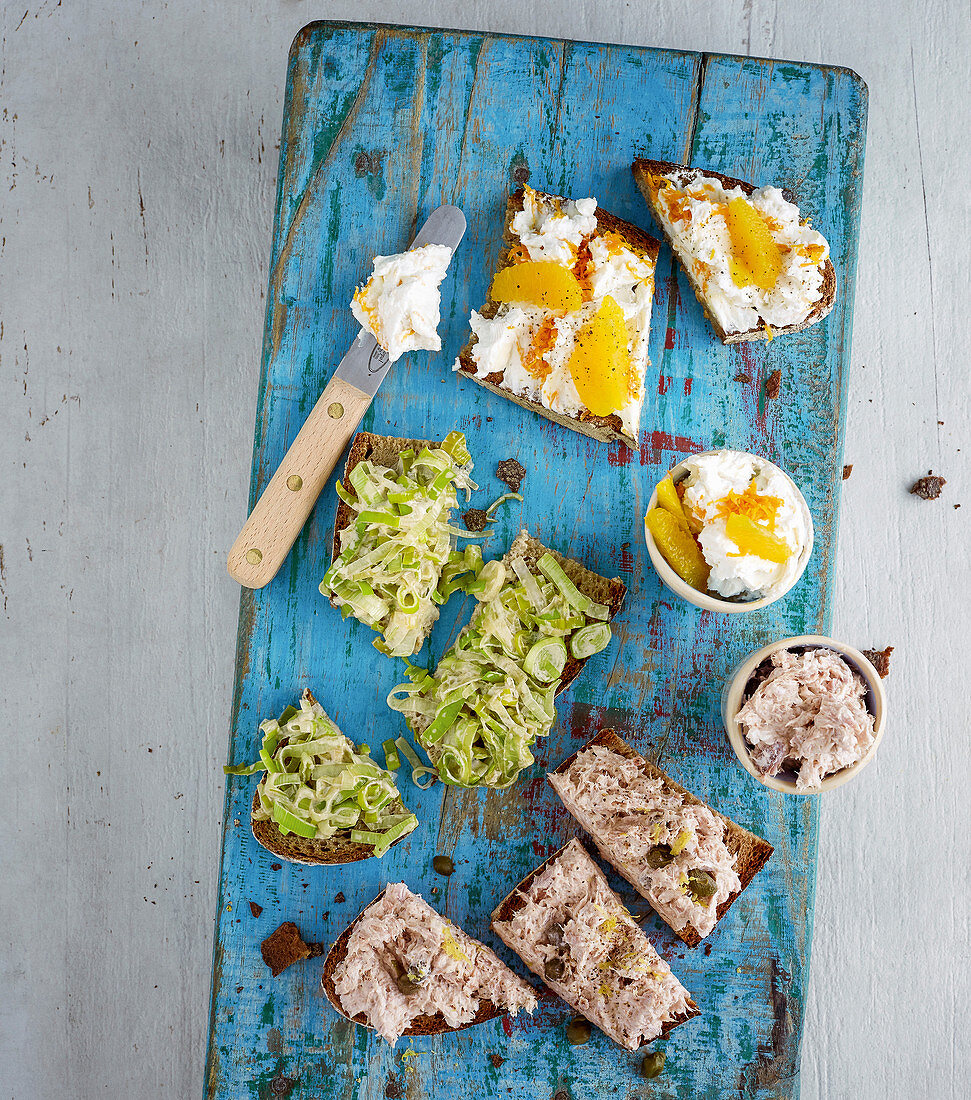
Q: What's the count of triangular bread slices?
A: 3